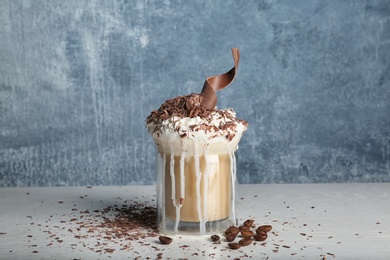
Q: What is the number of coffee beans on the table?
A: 12